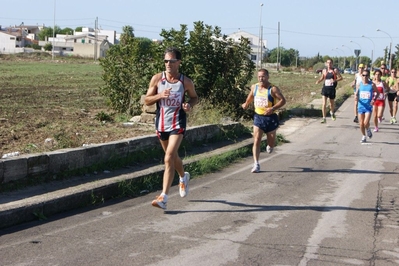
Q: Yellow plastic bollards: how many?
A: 0